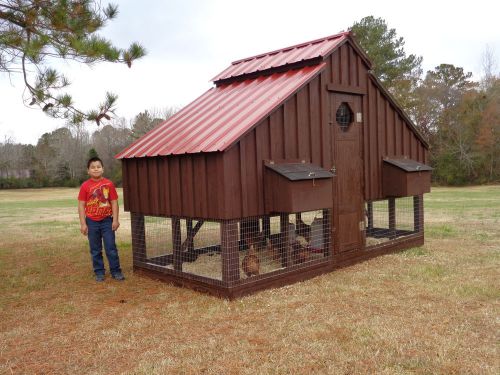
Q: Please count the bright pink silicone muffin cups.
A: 0